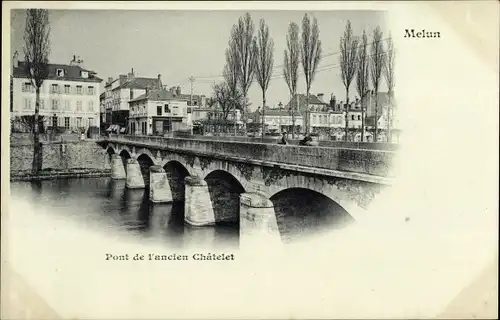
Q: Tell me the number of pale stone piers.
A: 5